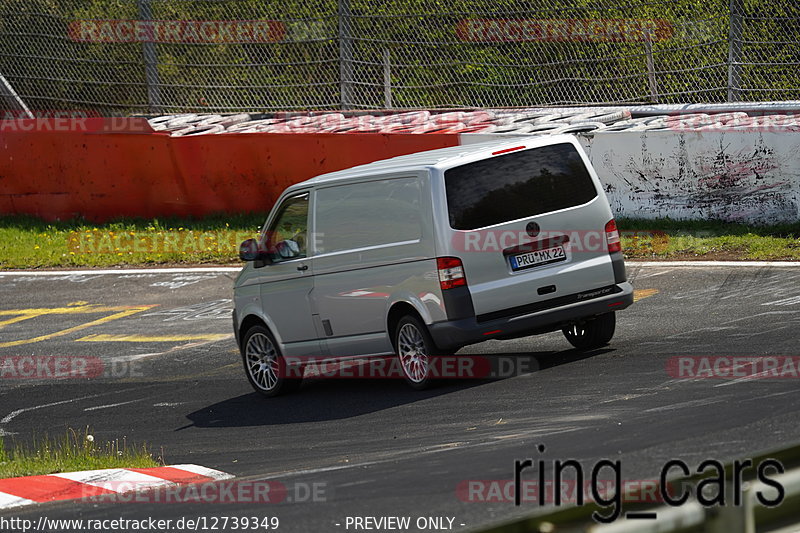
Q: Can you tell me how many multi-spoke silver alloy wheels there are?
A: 2